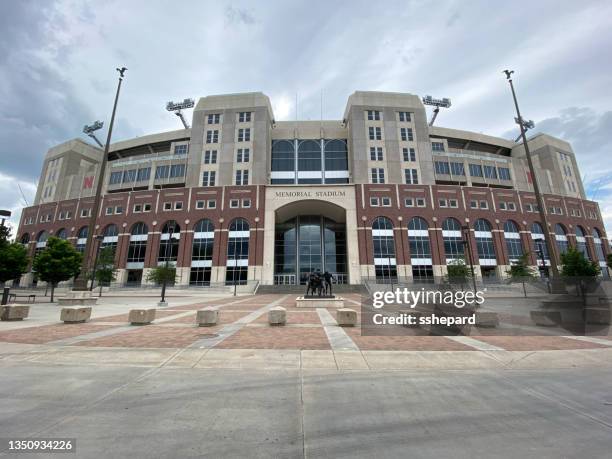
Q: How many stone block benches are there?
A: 10